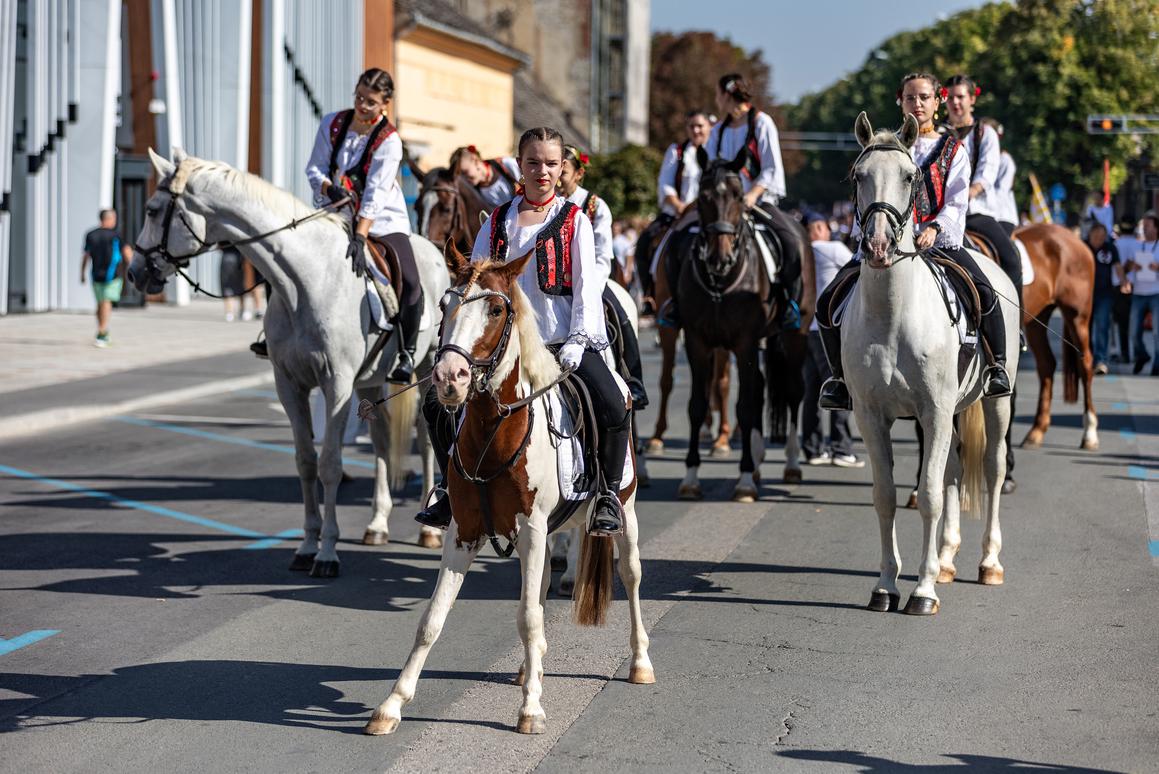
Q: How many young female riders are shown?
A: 9